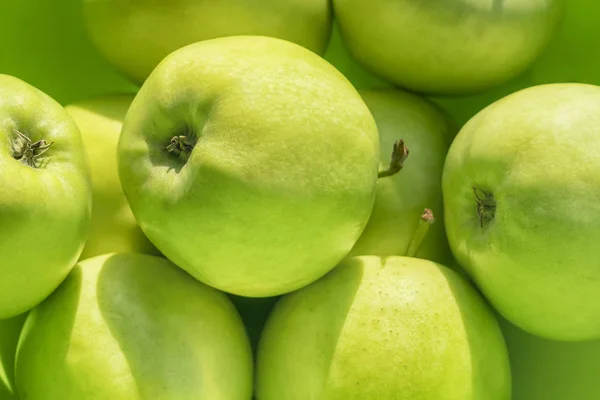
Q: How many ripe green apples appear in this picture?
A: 9